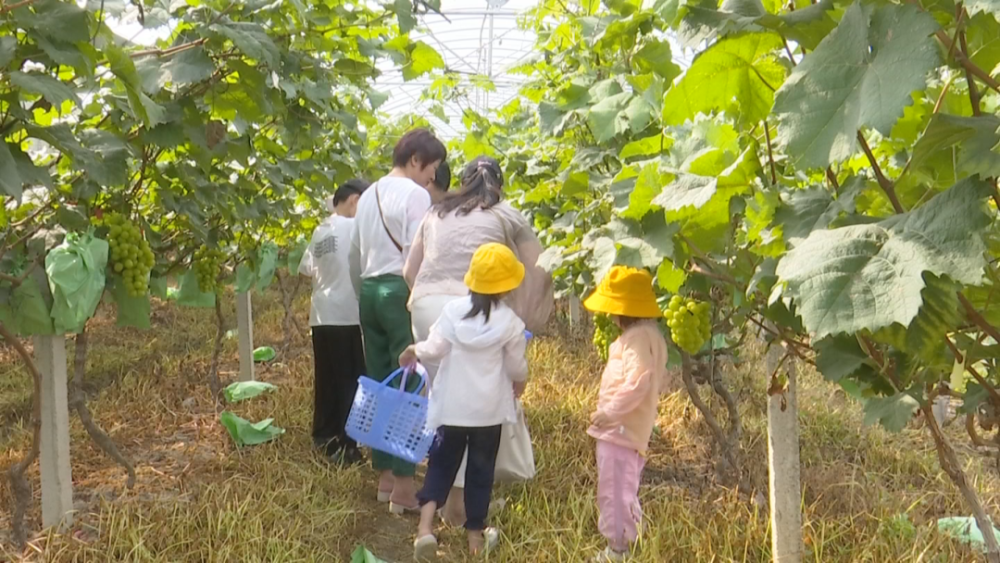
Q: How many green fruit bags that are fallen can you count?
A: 5